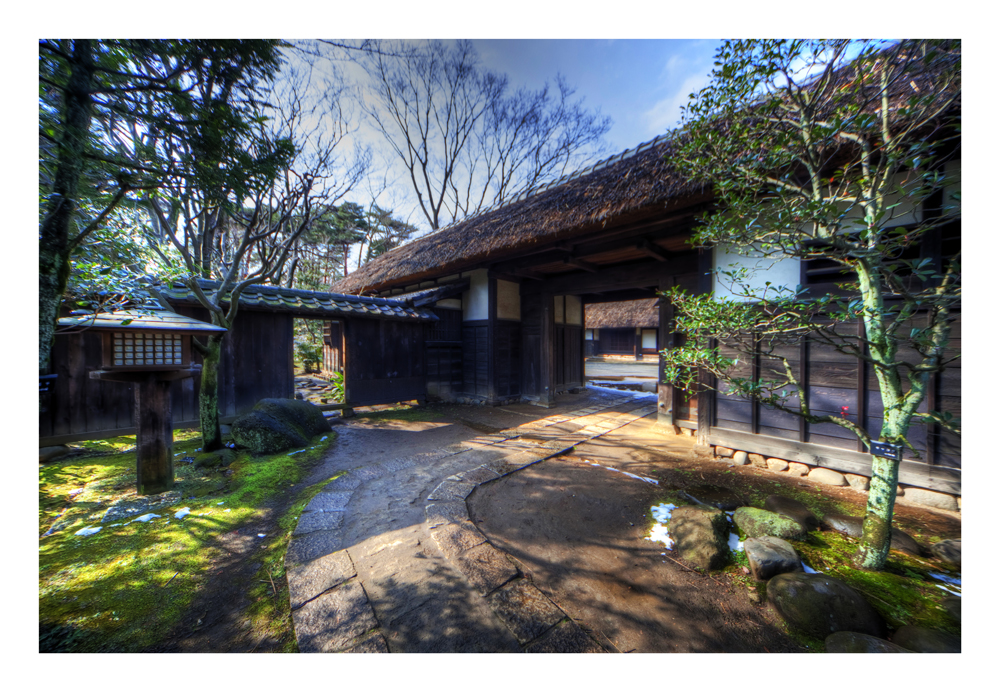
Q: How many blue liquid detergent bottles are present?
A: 0